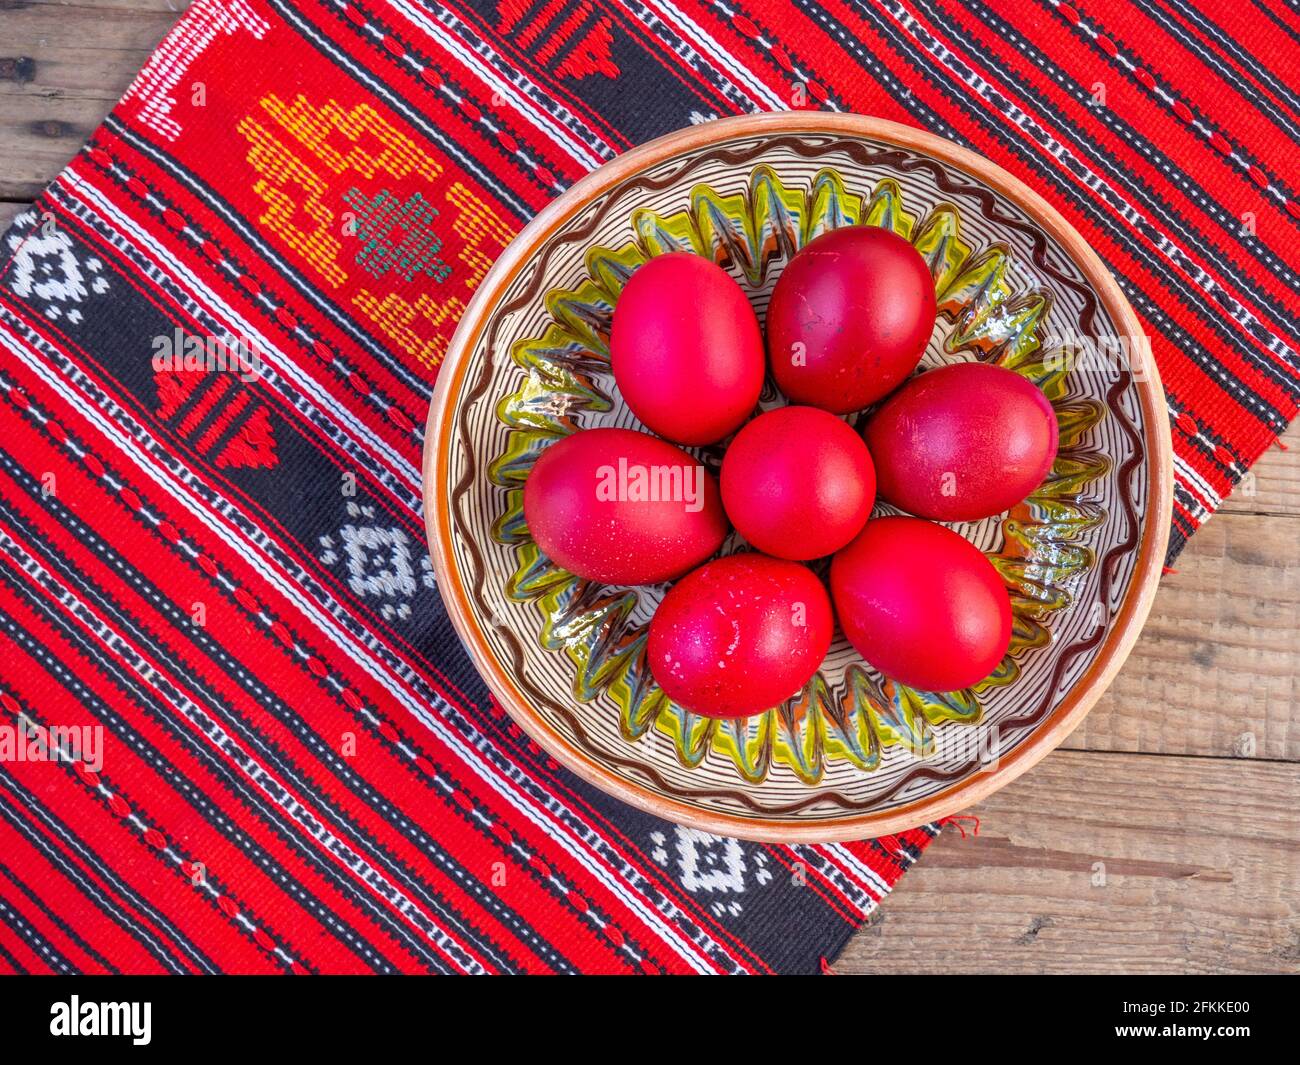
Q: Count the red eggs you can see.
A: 7